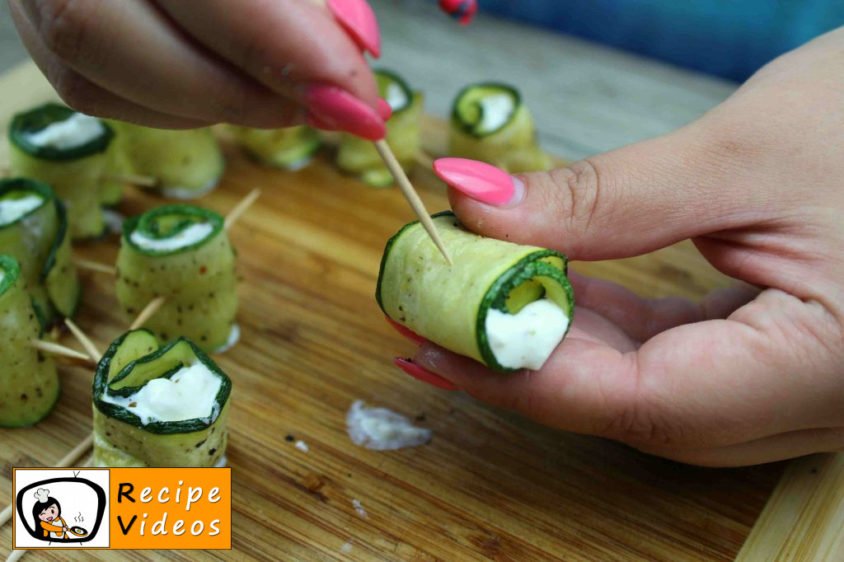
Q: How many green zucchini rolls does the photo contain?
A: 10